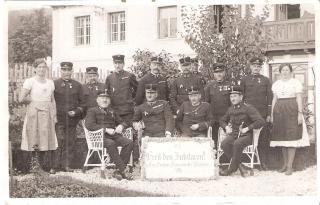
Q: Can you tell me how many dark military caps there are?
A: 12